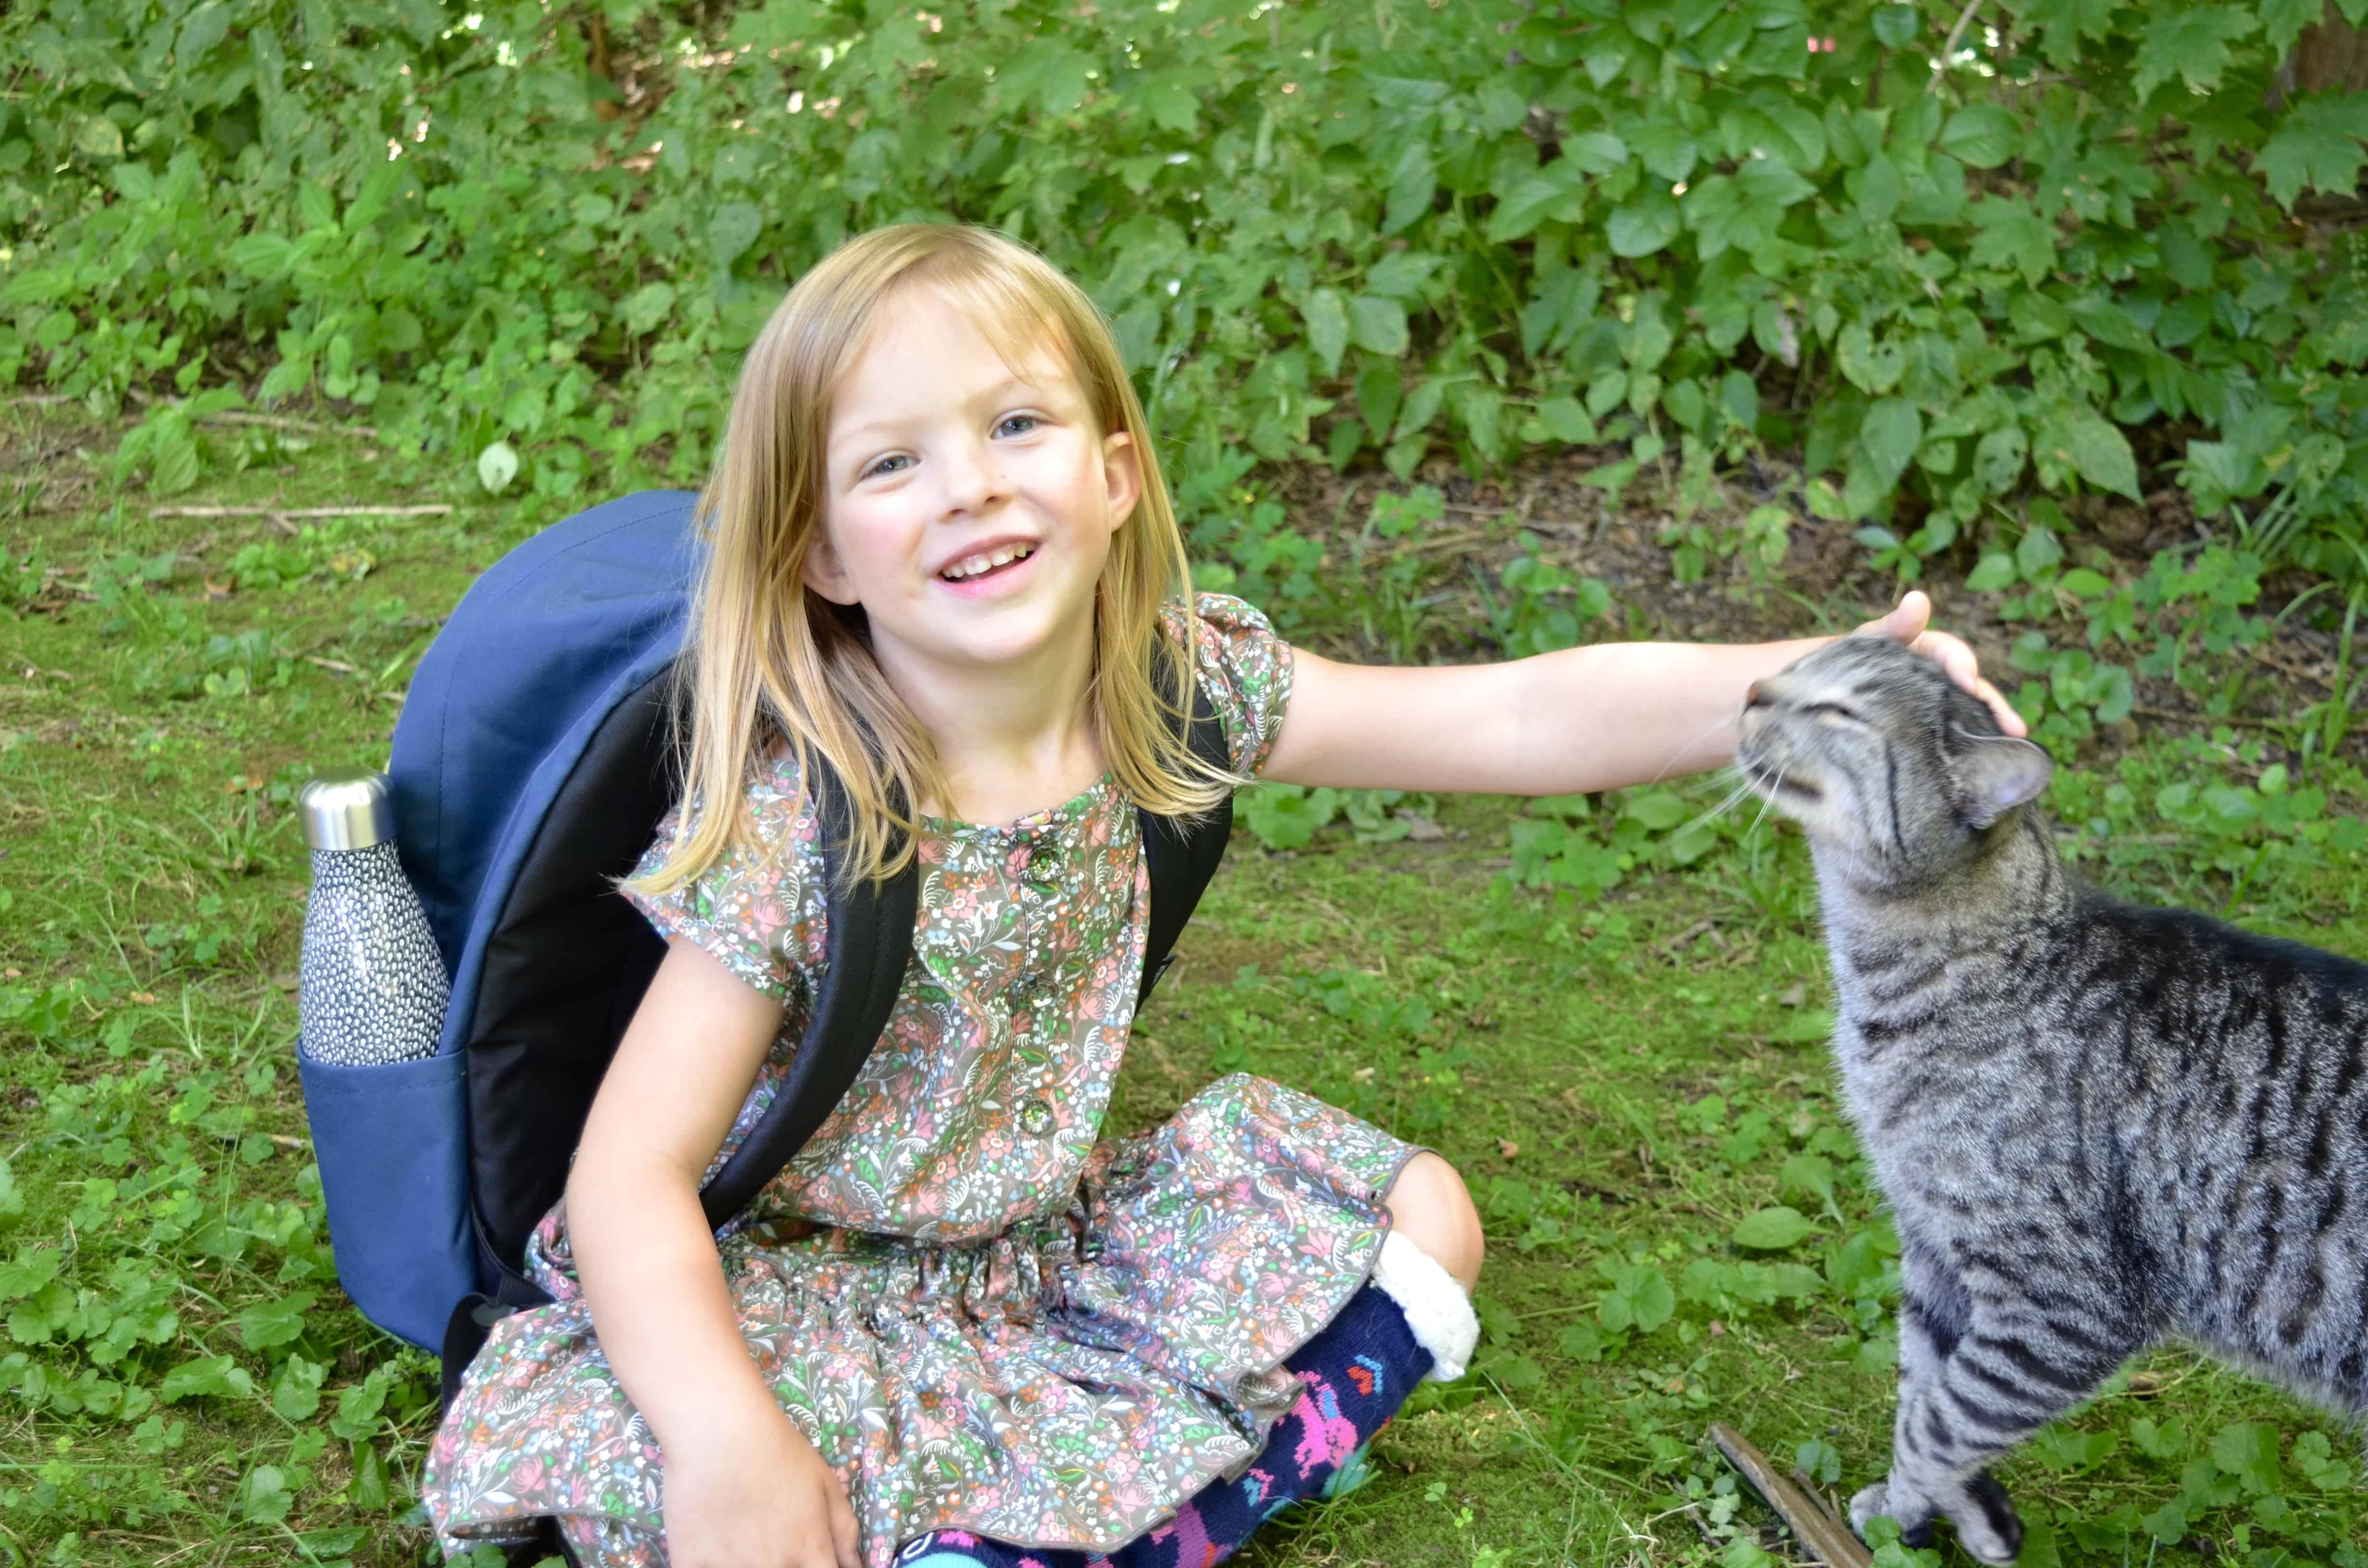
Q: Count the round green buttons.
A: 3